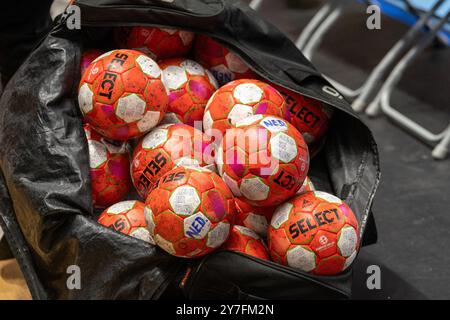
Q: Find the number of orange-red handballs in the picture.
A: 15